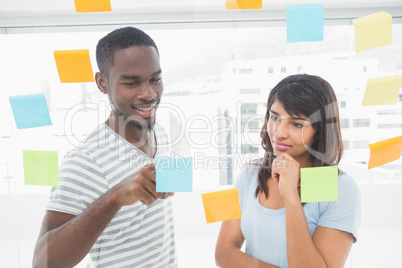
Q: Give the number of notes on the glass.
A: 12